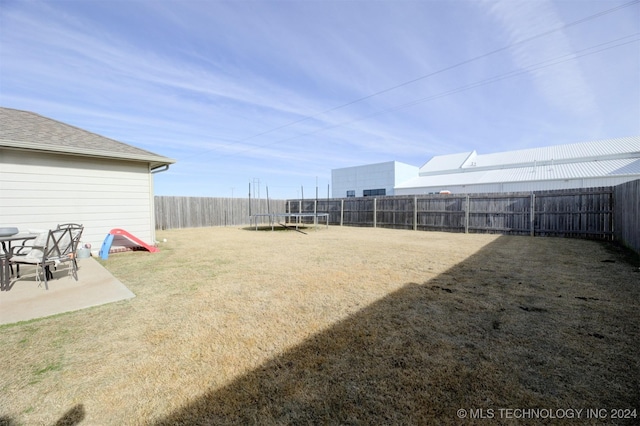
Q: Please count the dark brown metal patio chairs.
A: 2